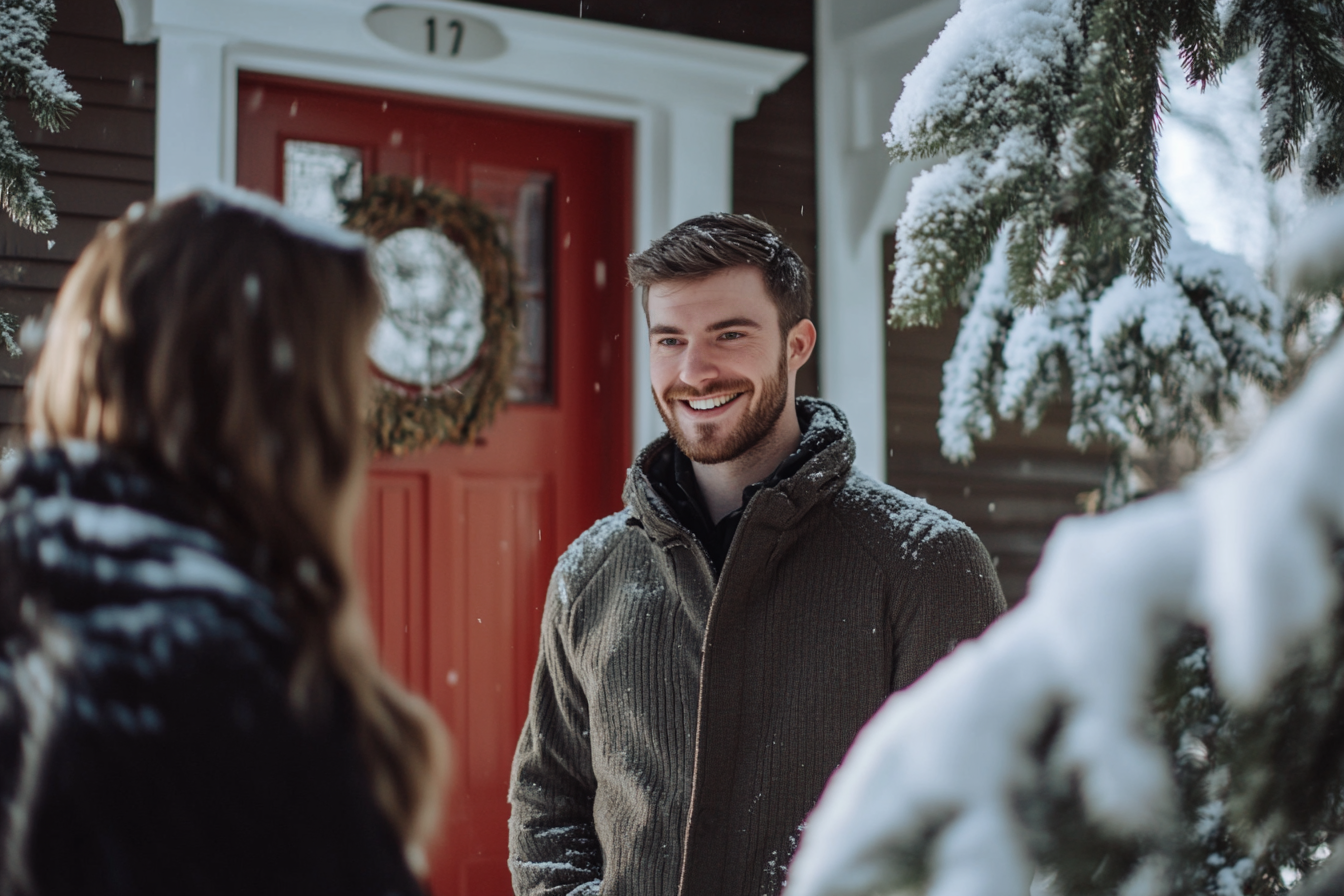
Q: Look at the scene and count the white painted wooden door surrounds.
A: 1